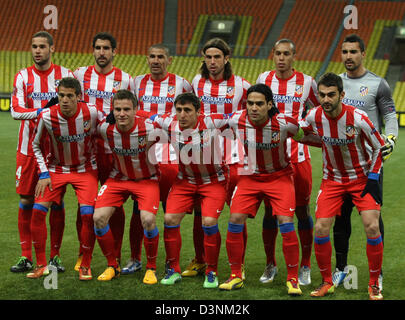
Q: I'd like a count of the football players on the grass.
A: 11